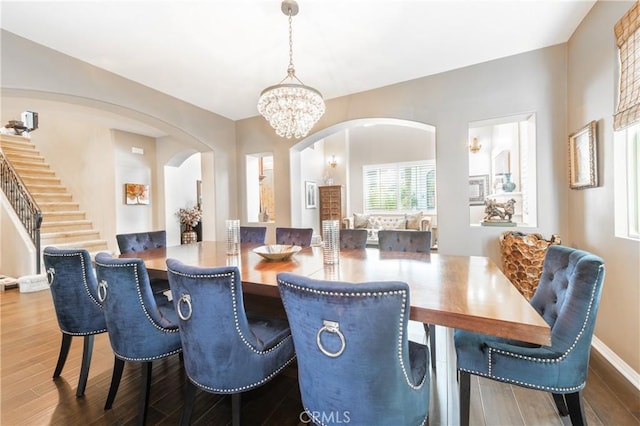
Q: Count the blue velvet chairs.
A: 10